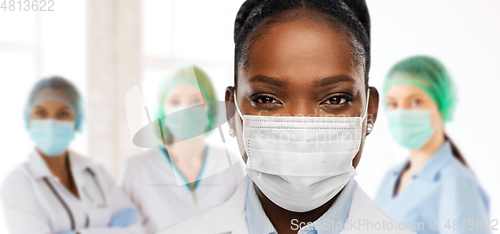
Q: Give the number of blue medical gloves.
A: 2